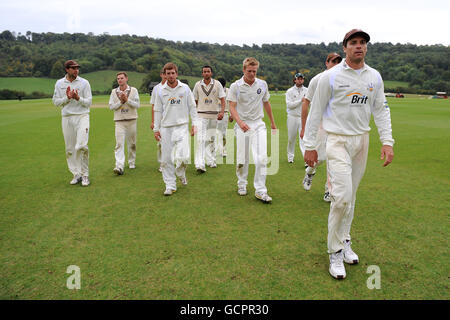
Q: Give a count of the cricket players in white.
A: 10